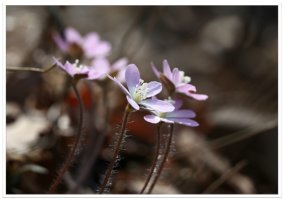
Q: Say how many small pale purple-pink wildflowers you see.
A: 6